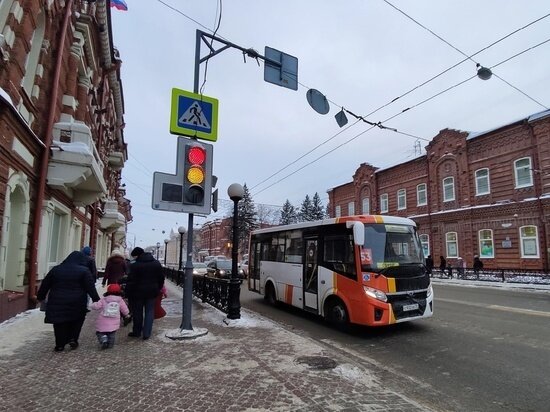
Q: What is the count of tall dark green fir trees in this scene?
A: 4